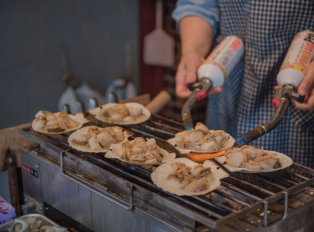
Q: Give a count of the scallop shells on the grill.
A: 7